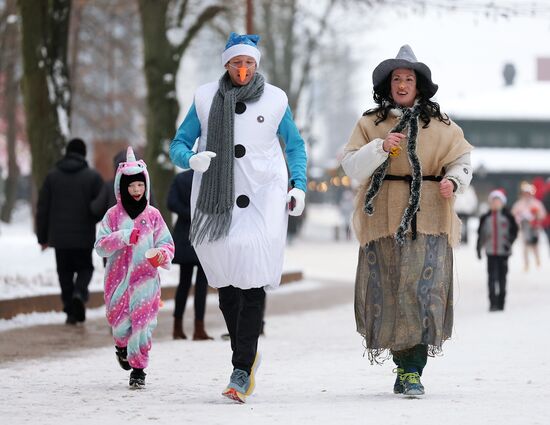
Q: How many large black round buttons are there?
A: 3